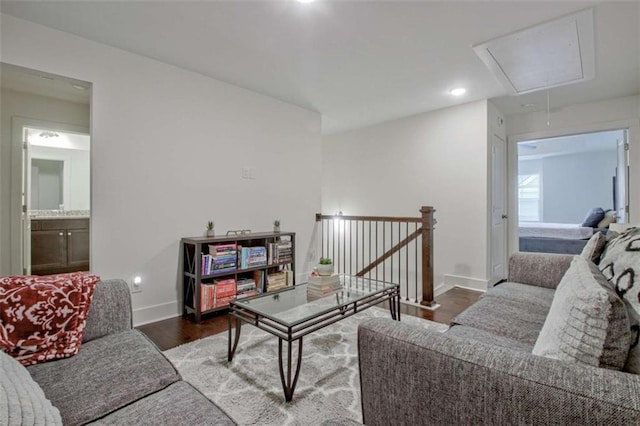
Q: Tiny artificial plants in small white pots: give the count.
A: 3